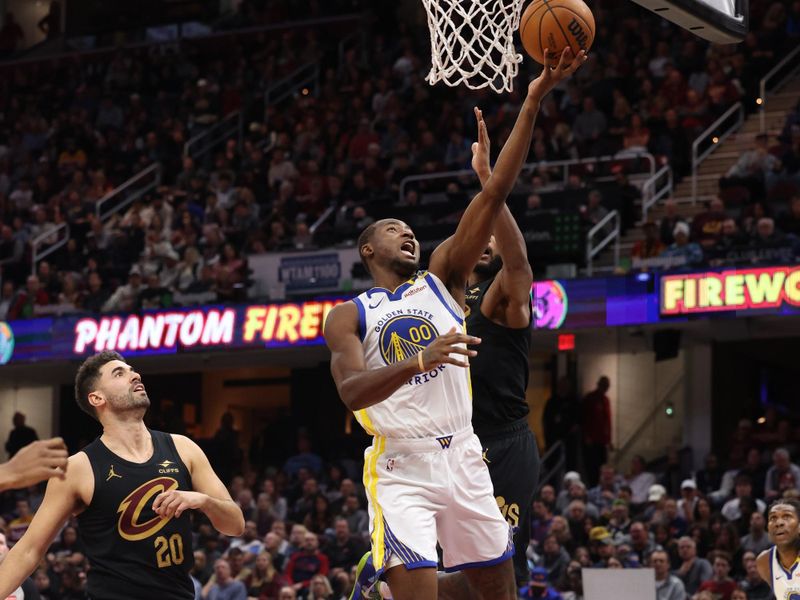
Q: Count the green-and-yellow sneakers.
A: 1